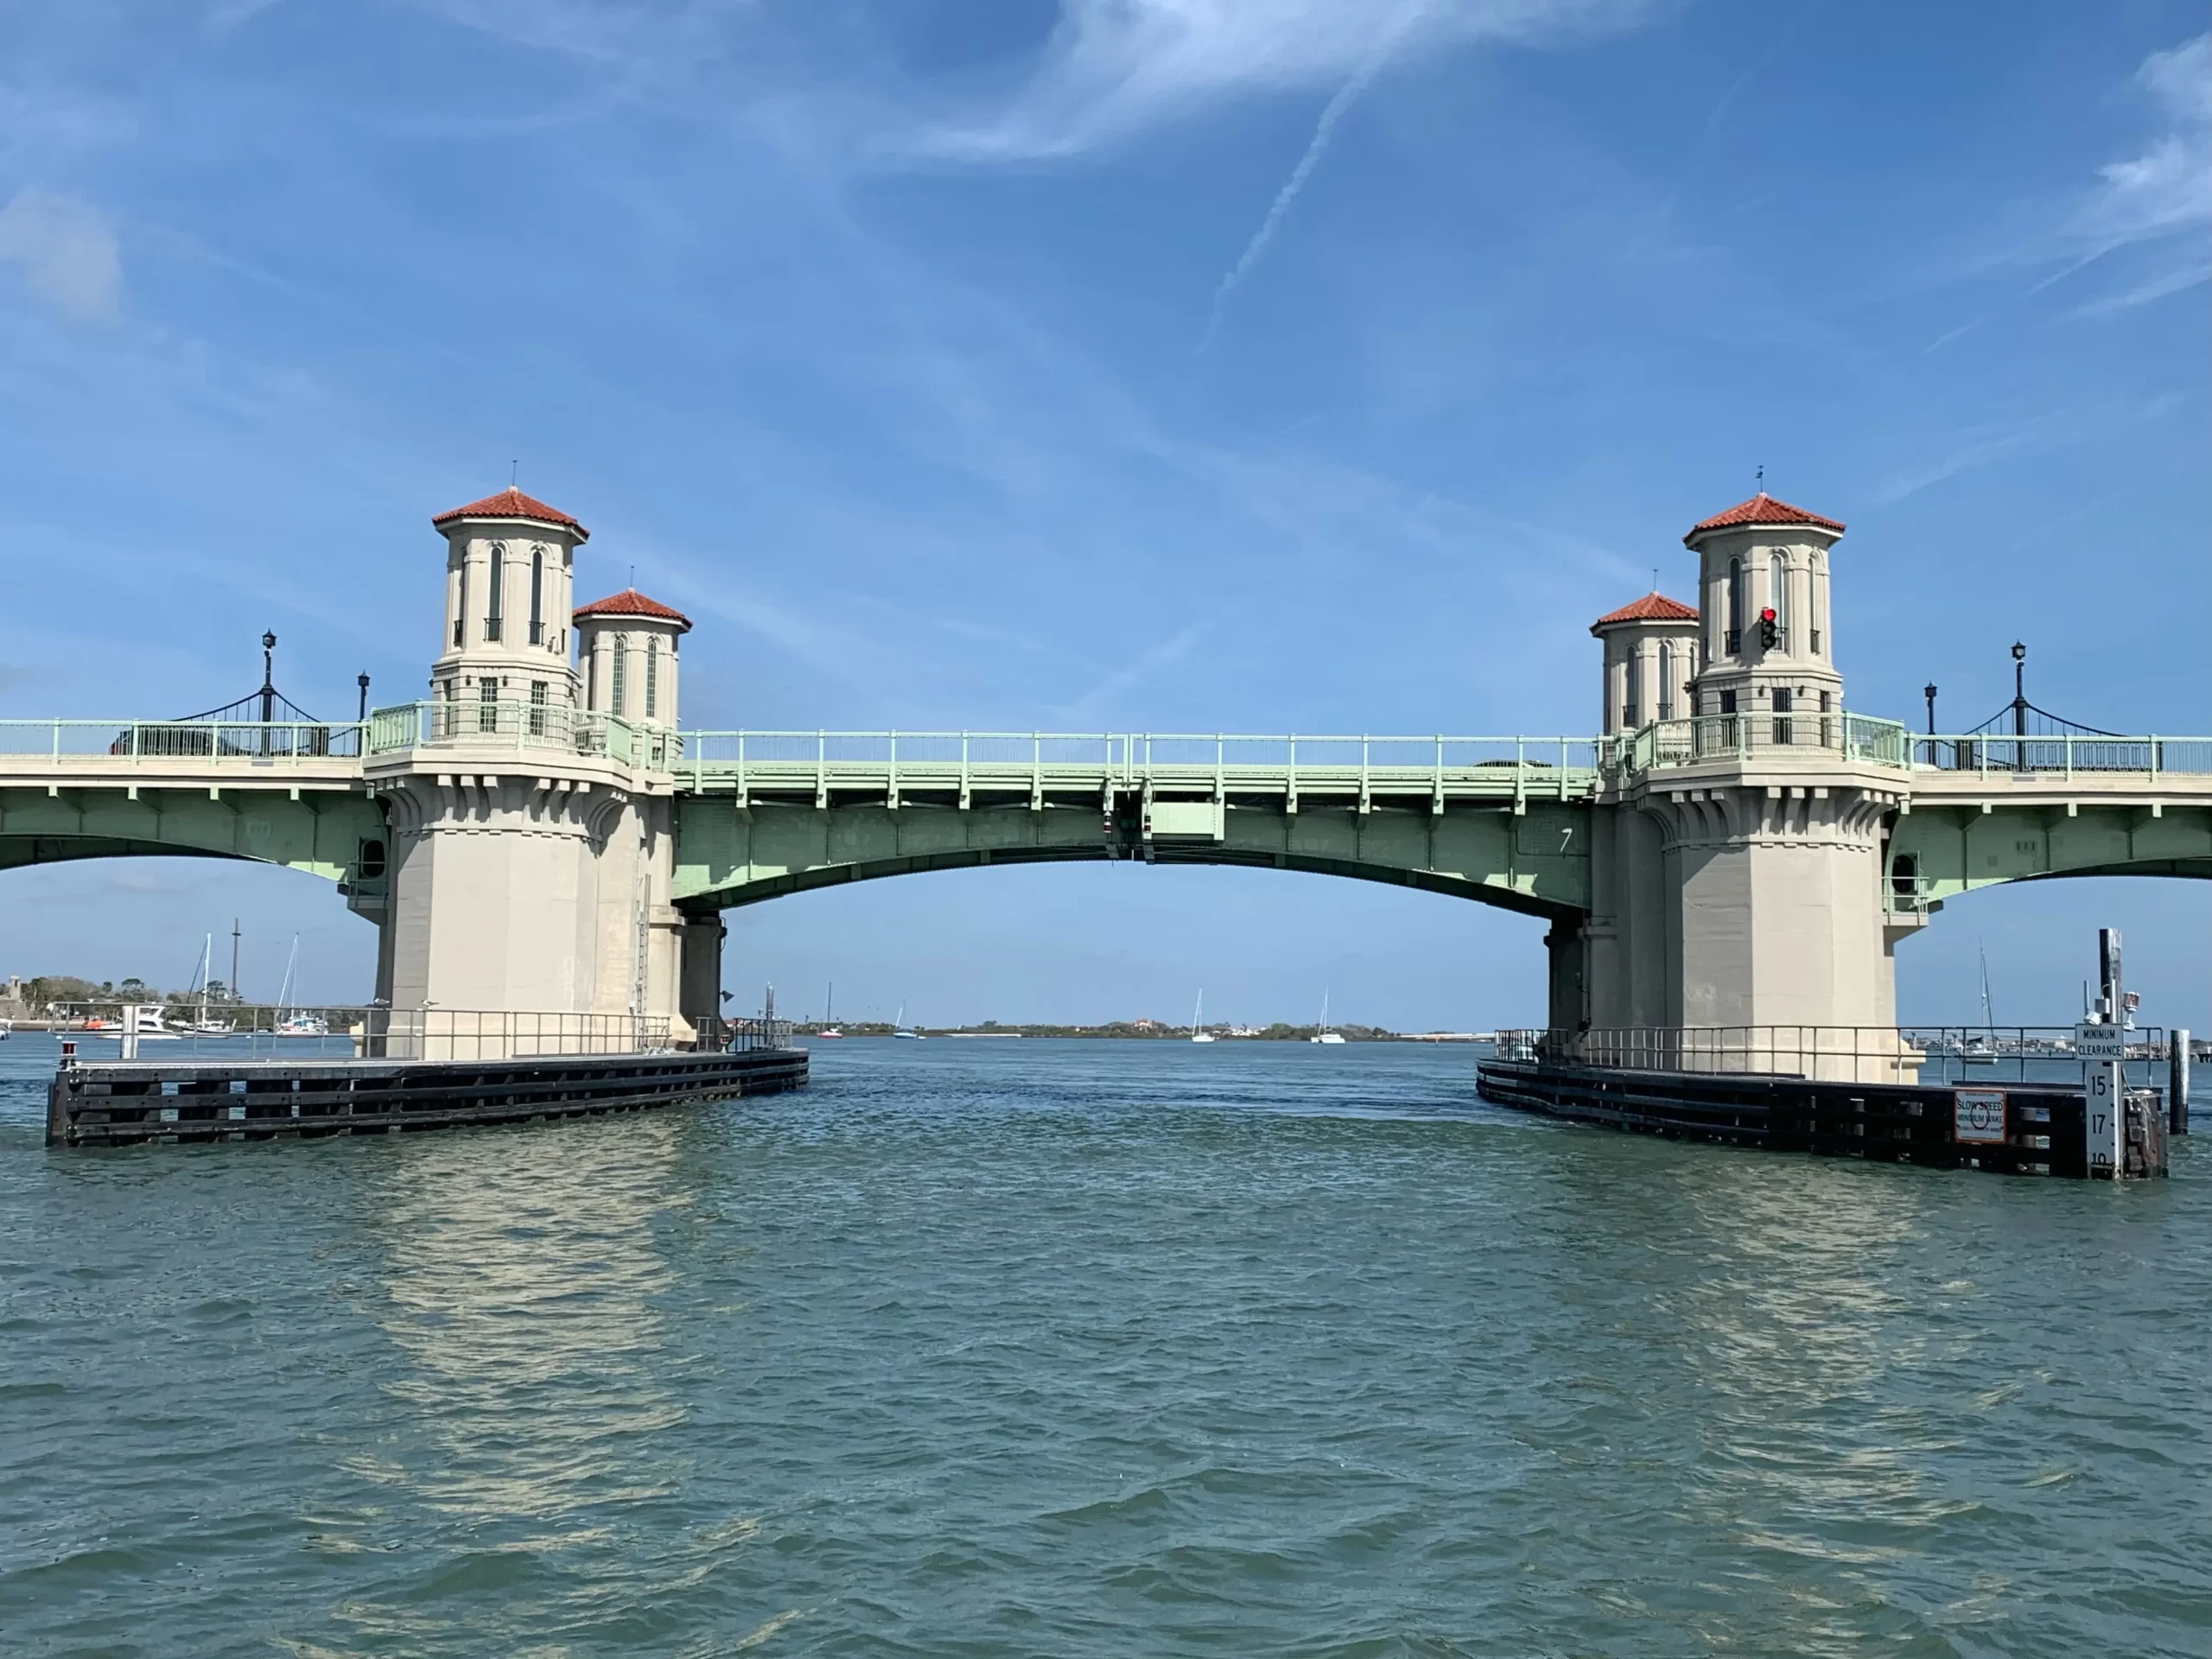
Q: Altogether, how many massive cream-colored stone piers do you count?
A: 2